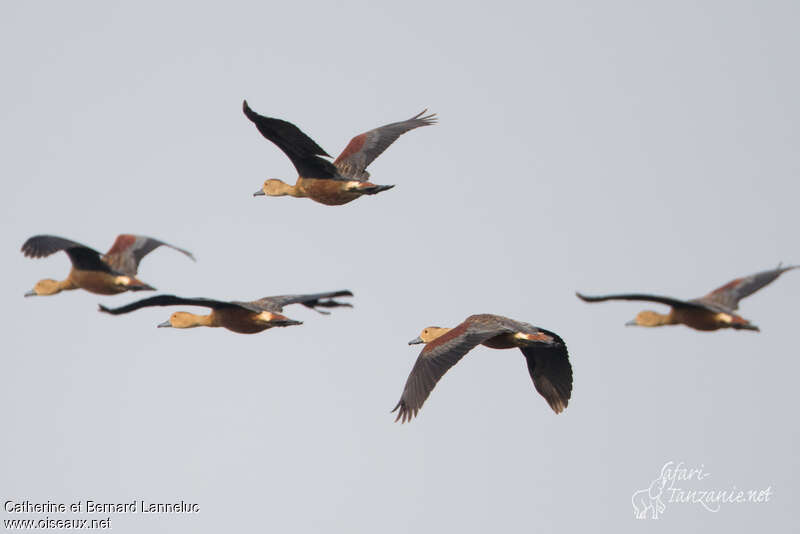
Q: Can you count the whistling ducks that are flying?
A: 5